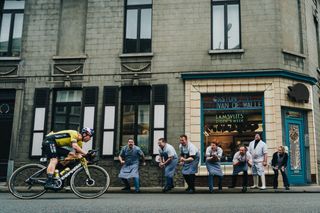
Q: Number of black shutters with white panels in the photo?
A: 4